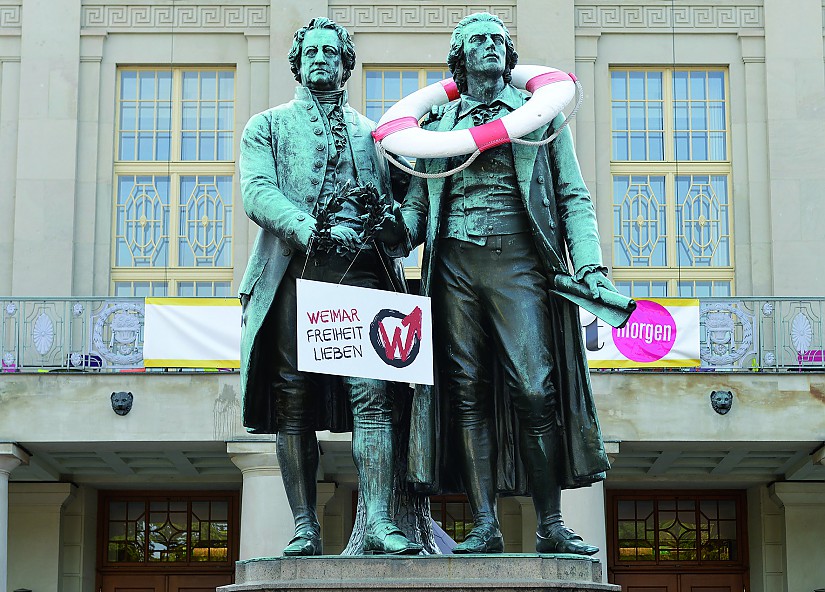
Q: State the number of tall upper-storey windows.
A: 3